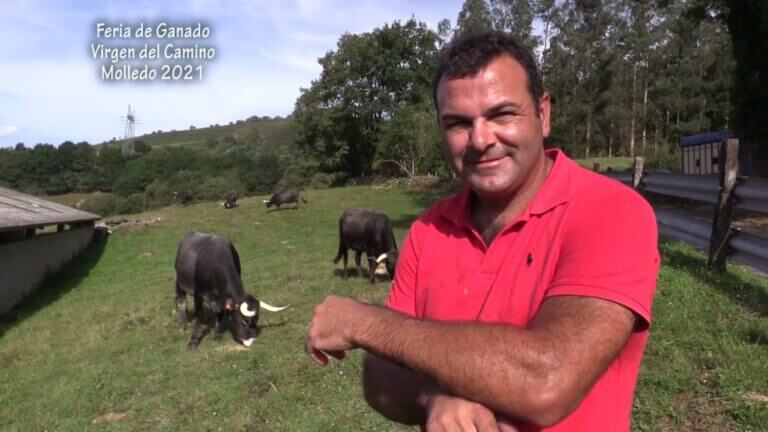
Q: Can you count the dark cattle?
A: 5